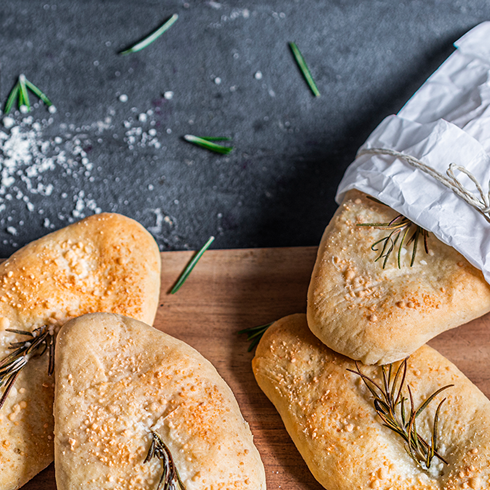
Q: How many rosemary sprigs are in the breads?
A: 4